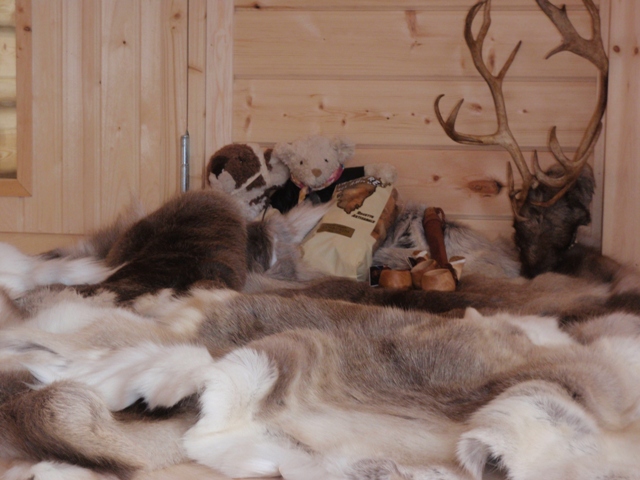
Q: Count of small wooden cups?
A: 3